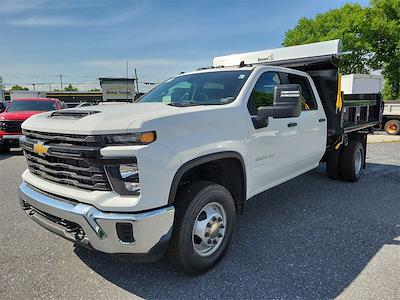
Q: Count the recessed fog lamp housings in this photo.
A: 1